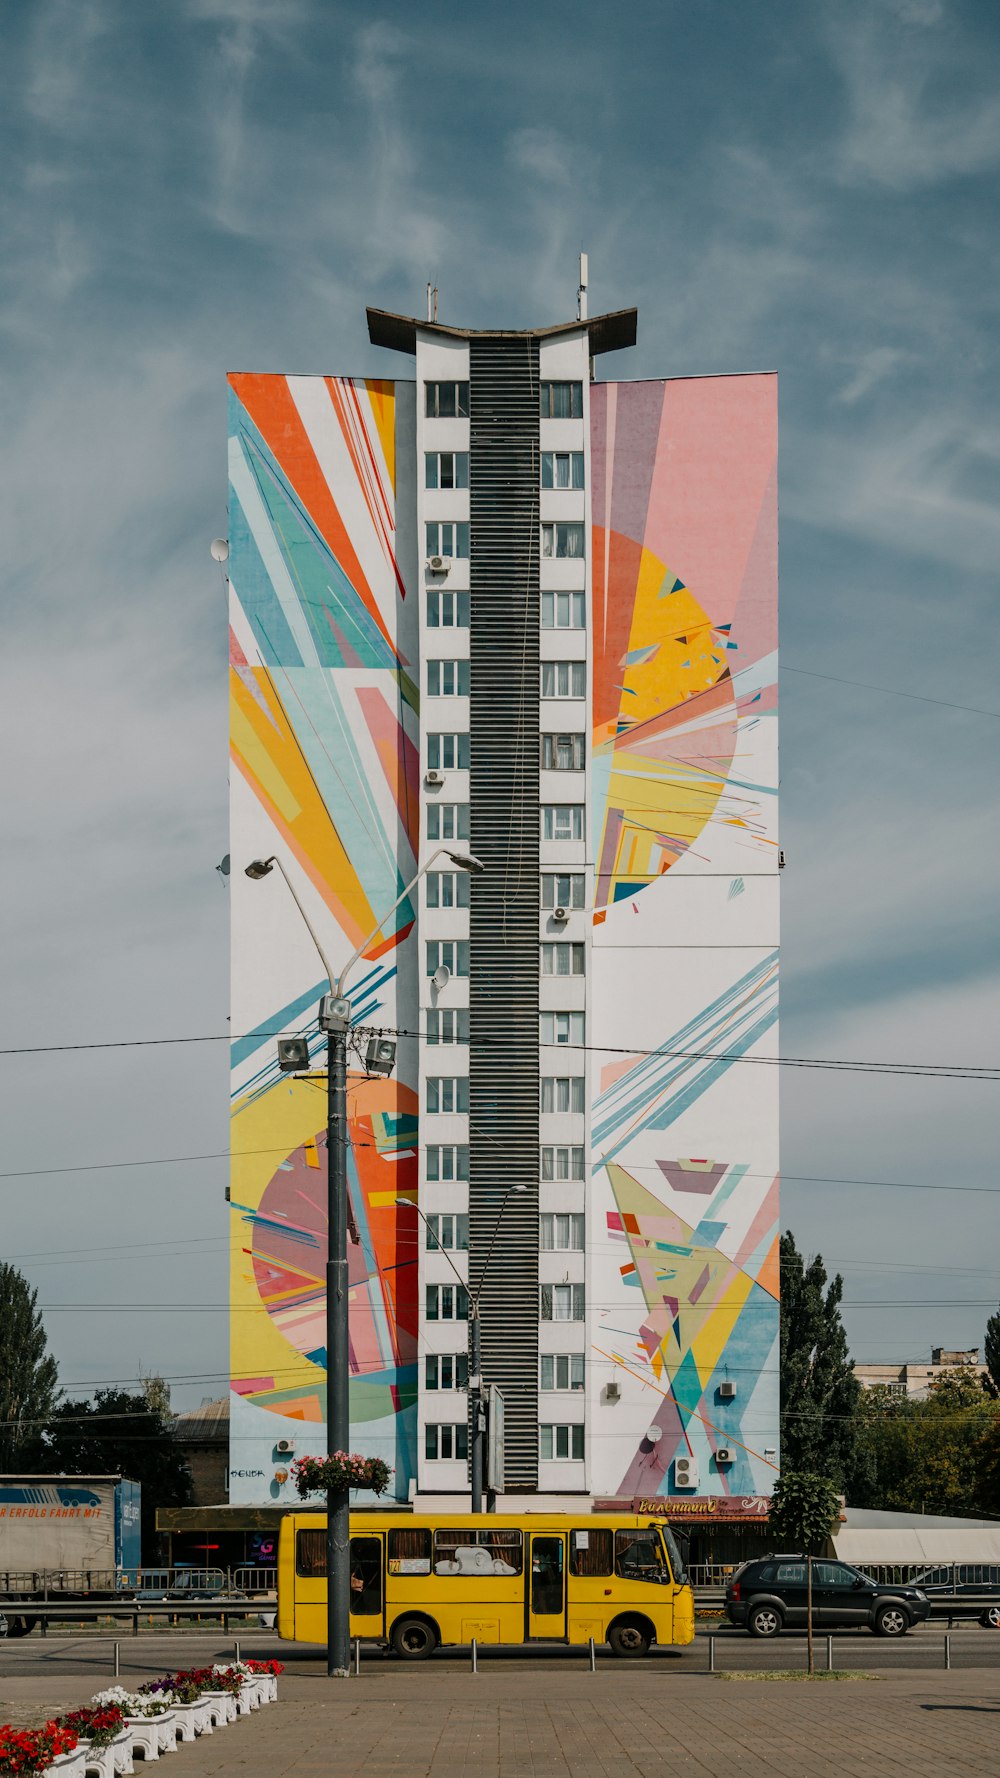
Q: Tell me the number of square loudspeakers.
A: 3